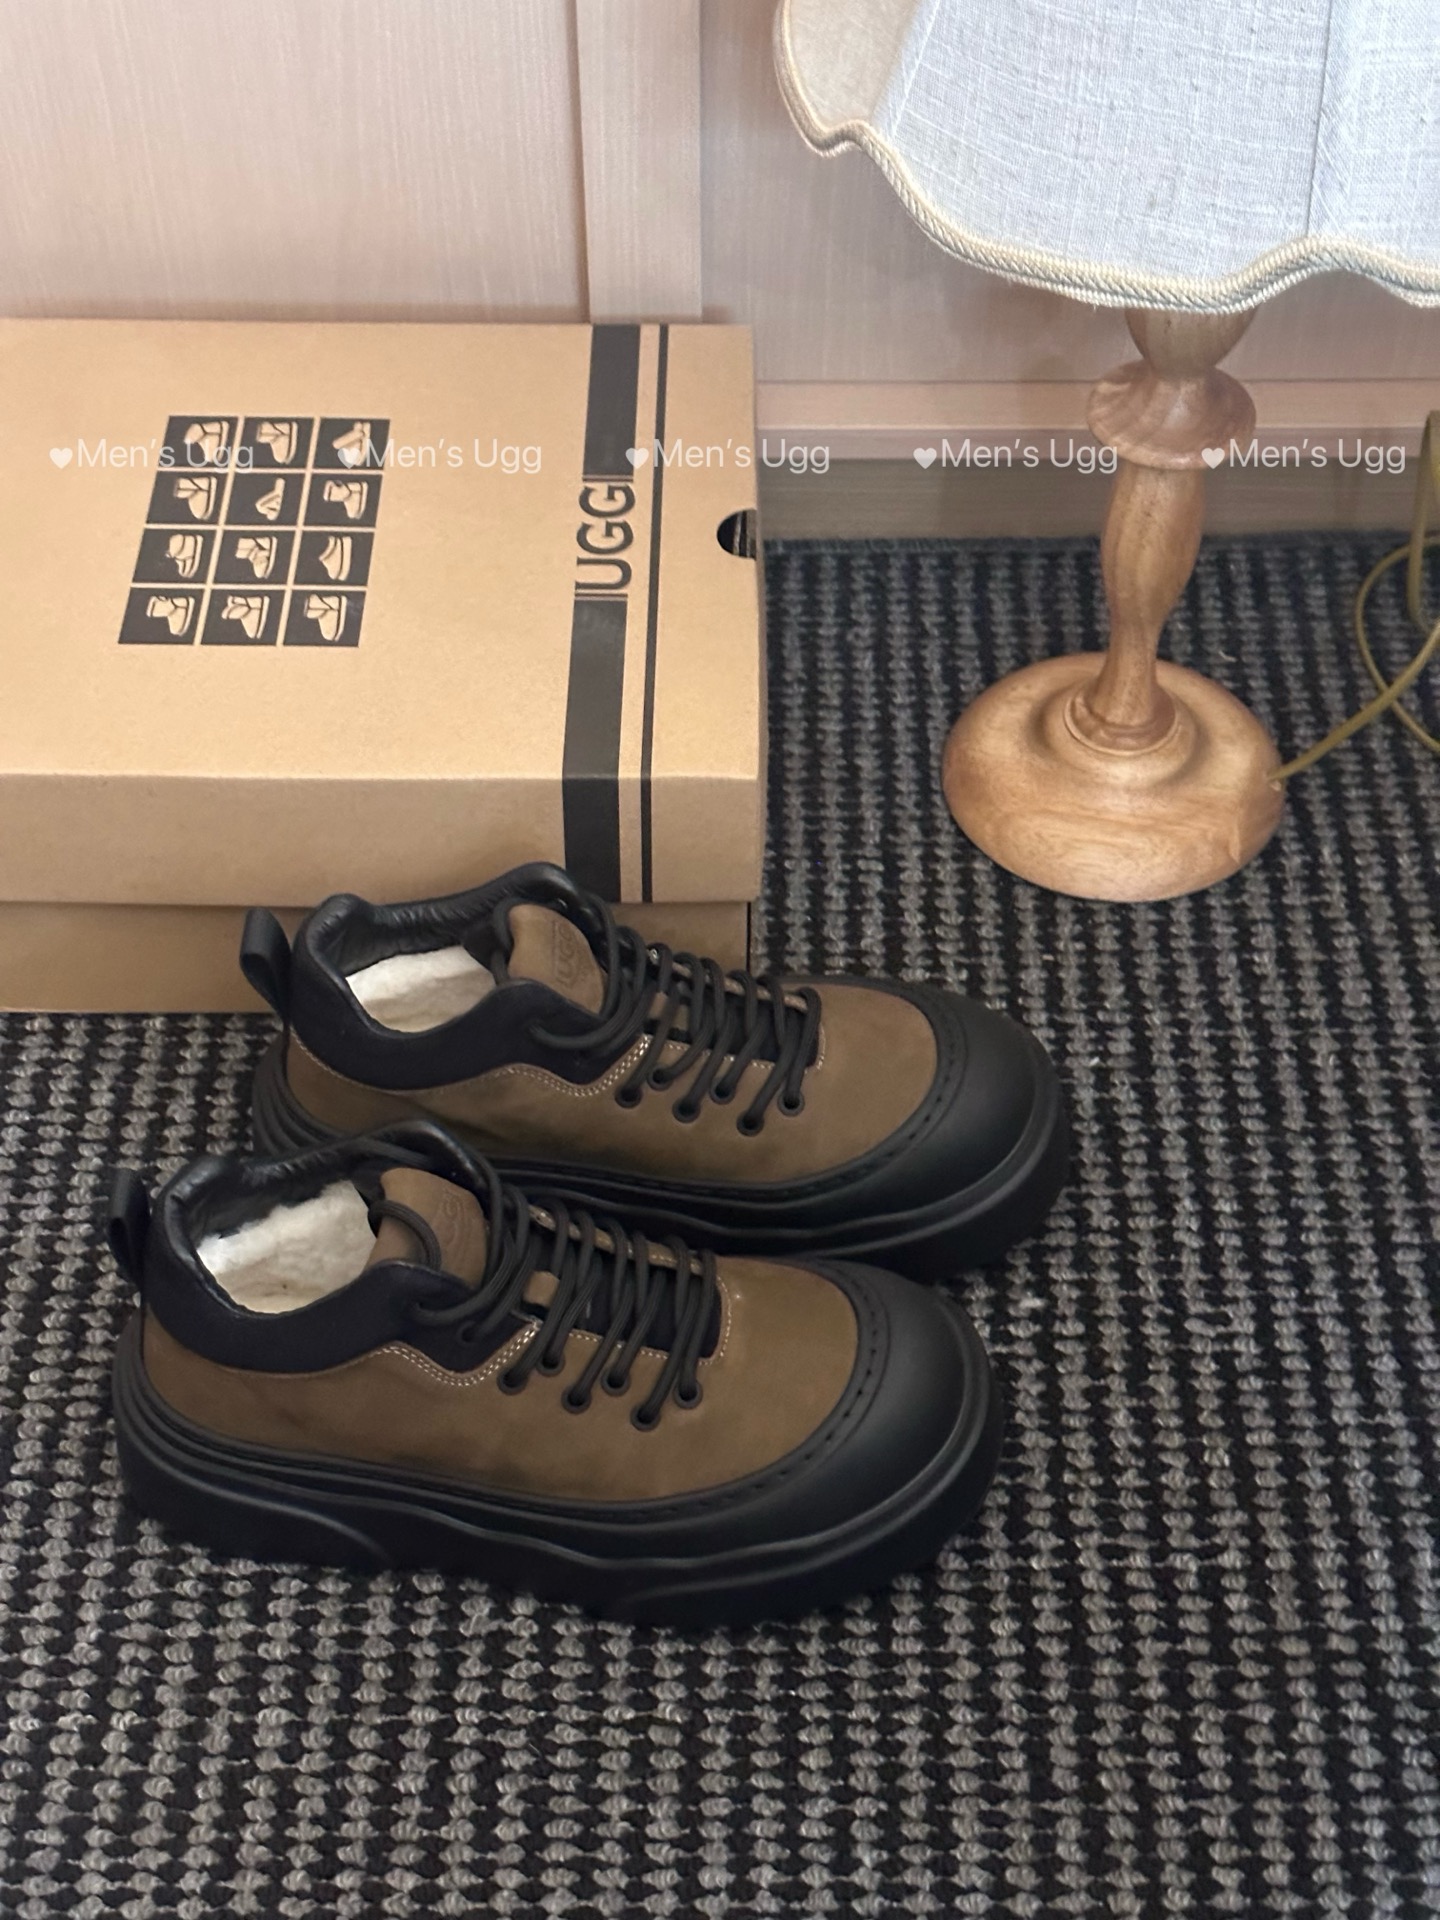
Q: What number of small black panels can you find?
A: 12